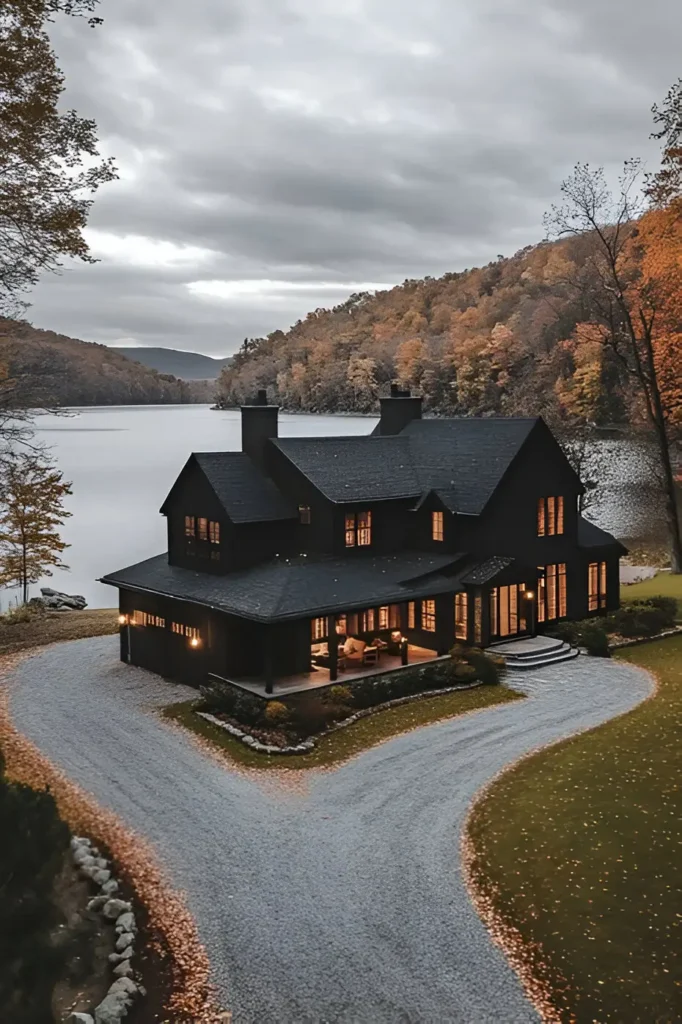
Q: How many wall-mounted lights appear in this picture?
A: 3